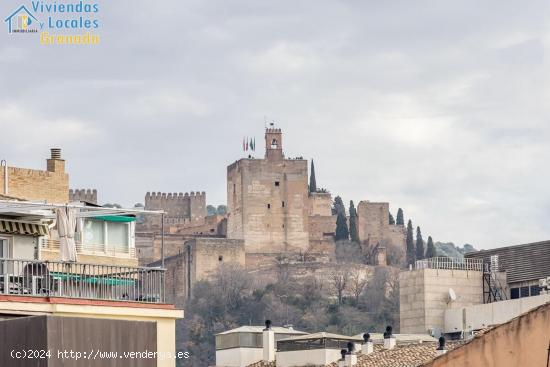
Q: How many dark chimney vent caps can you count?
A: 6